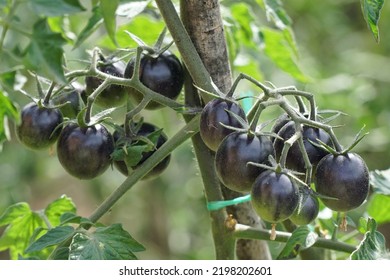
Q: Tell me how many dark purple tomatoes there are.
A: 13